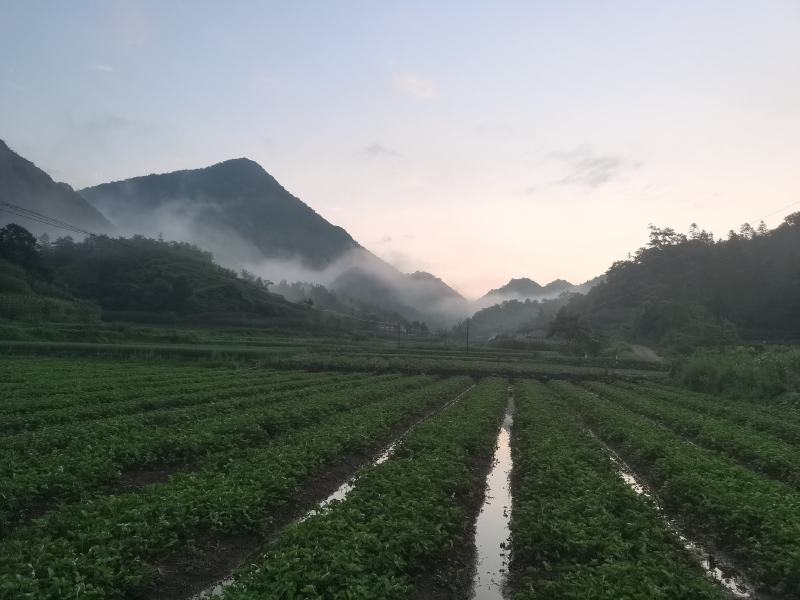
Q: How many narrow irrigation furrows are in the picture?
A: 3